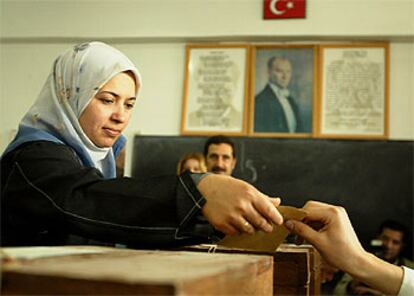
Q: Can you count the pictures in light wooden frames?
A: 3